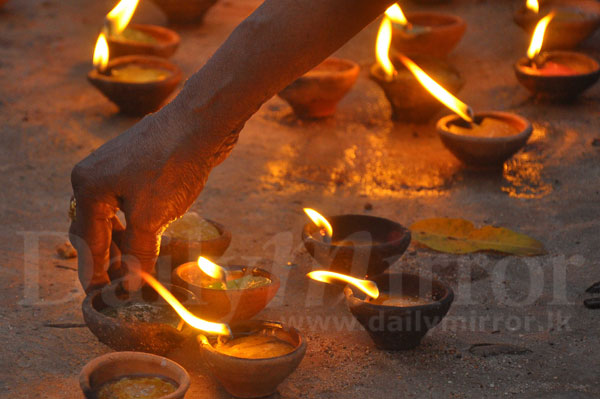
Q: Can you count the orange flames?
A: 11